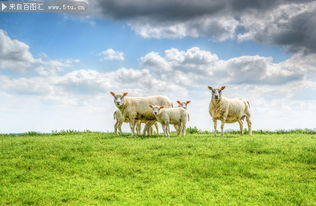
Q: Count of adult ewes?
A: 2